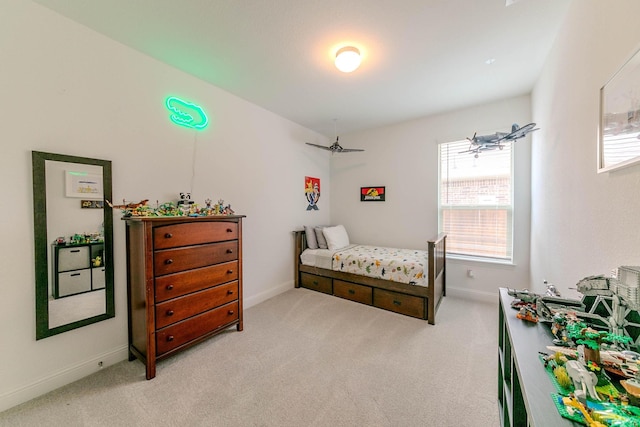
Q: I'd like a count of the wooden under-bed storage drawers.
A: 3